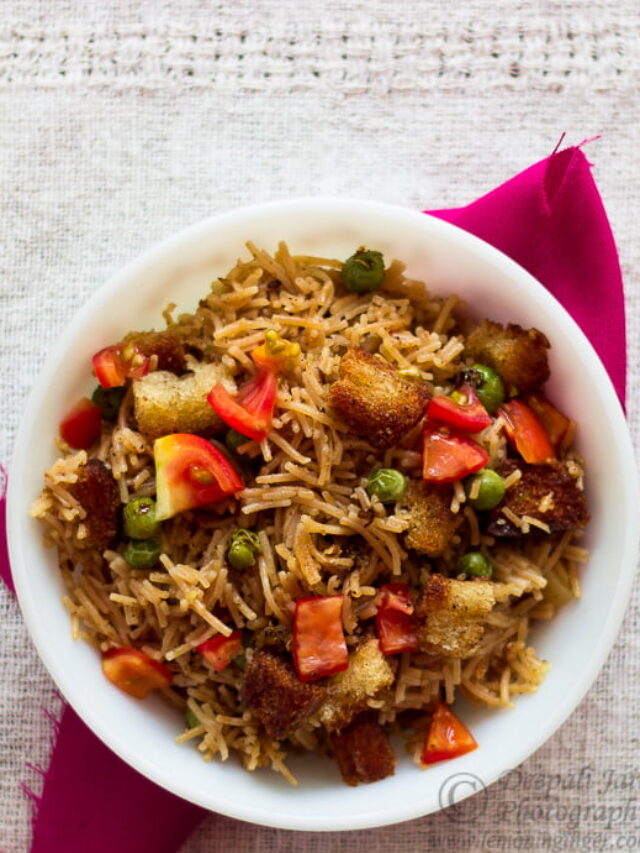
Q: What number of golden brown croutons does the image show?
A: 11